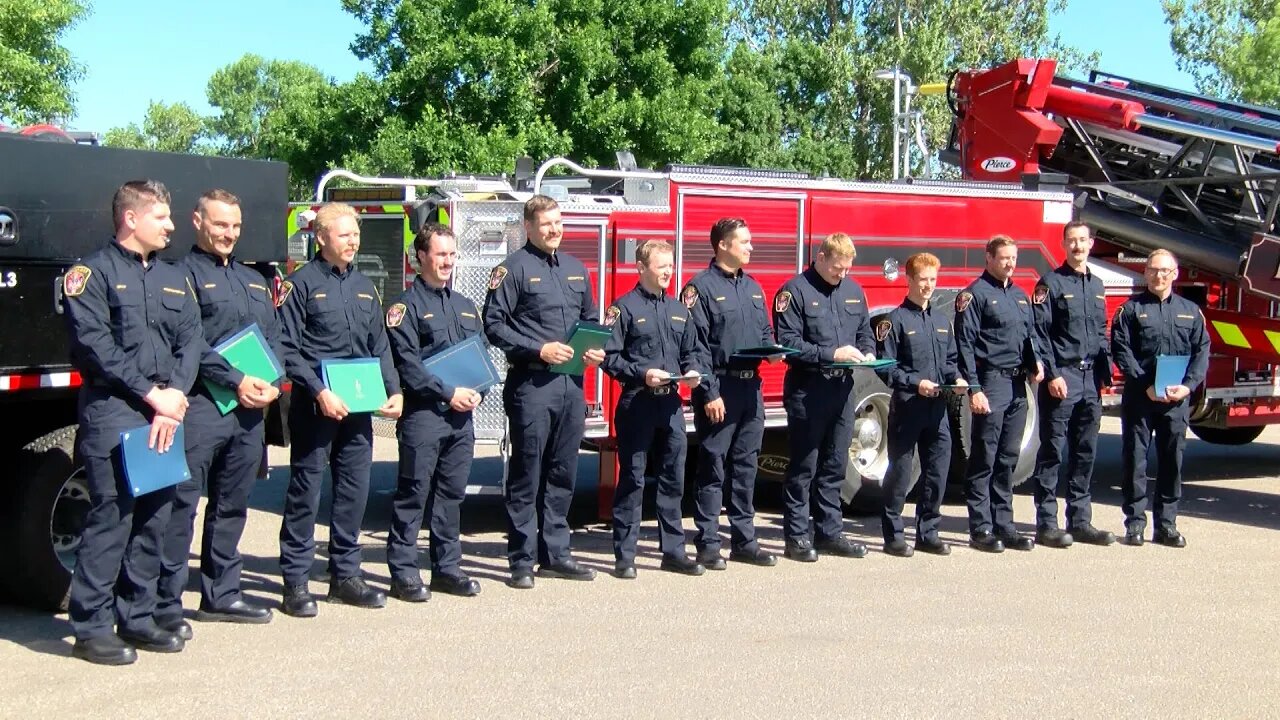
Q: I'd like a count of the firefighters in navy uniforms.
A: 12